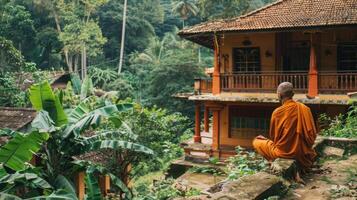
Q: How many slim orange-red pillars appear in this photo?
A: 5